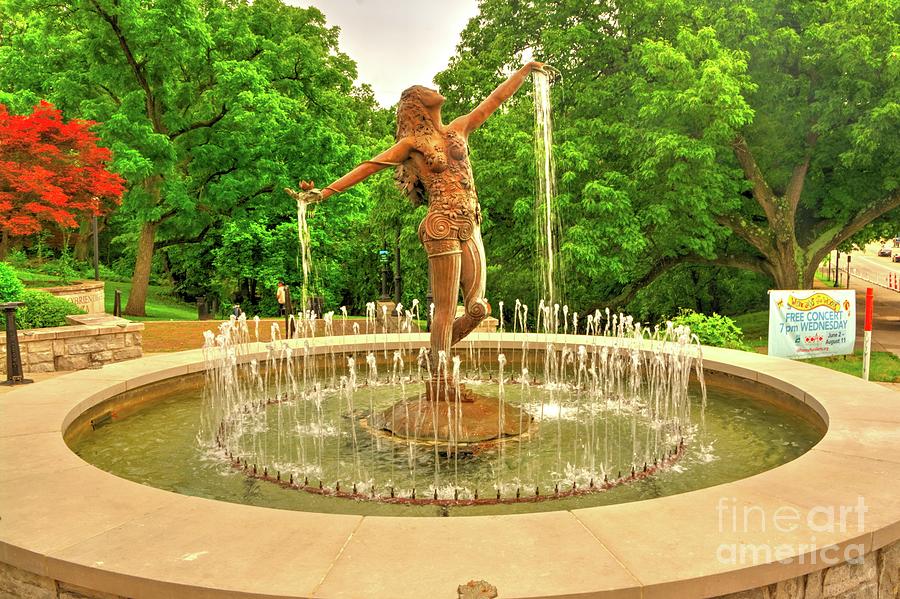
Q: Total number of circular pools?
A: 1